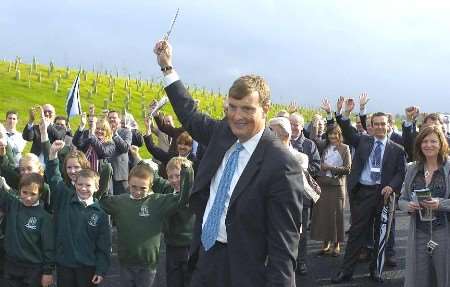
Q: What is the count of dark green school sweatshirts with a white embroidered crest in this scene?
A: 3